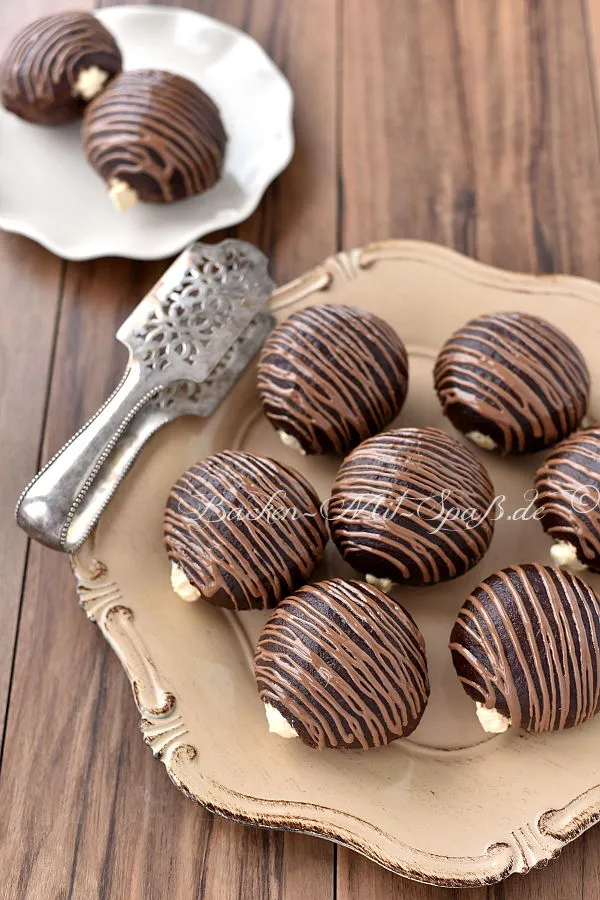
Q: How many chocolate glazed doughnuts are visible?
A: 9